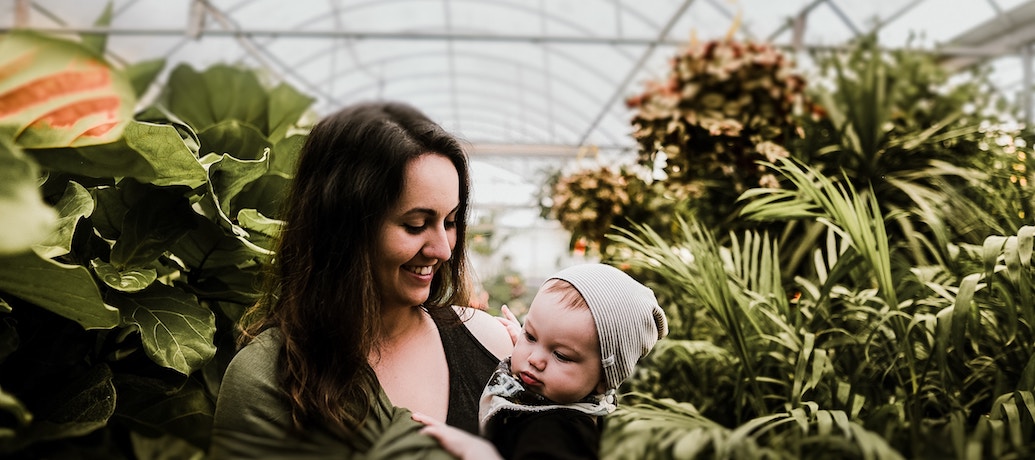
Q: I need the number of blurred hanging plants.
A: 2